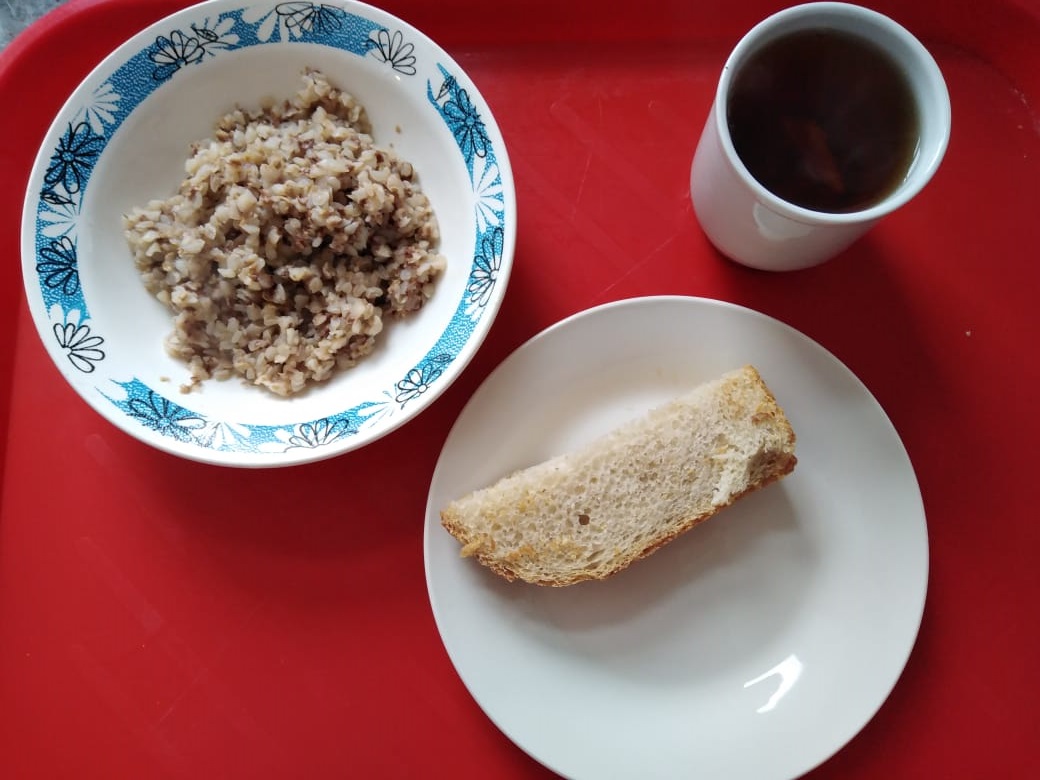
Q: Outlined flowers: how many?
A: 11